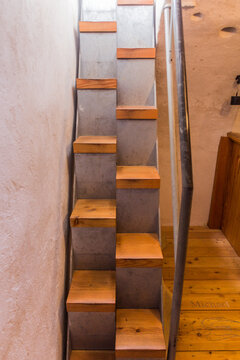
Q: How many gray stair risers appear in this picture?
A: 11